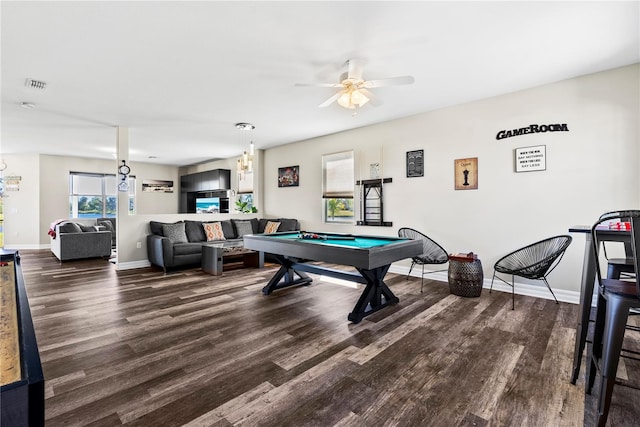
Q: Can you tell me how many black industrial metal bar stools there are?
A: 2